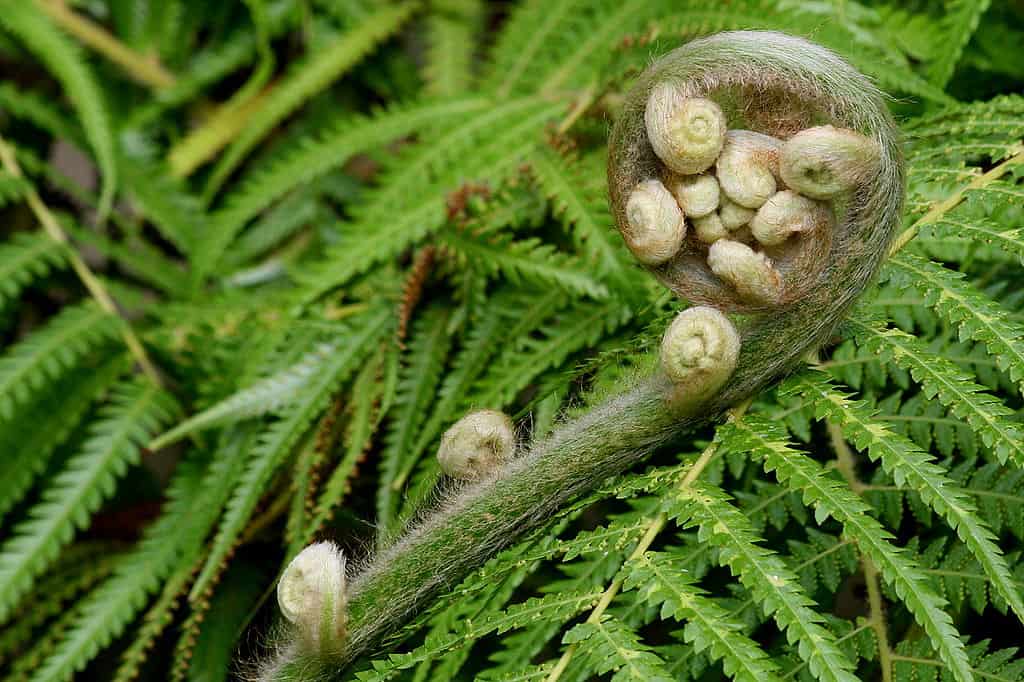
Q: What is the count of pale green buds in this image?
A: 12